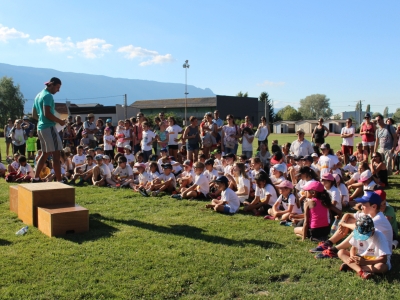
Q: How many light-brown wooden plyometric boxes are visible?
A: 3